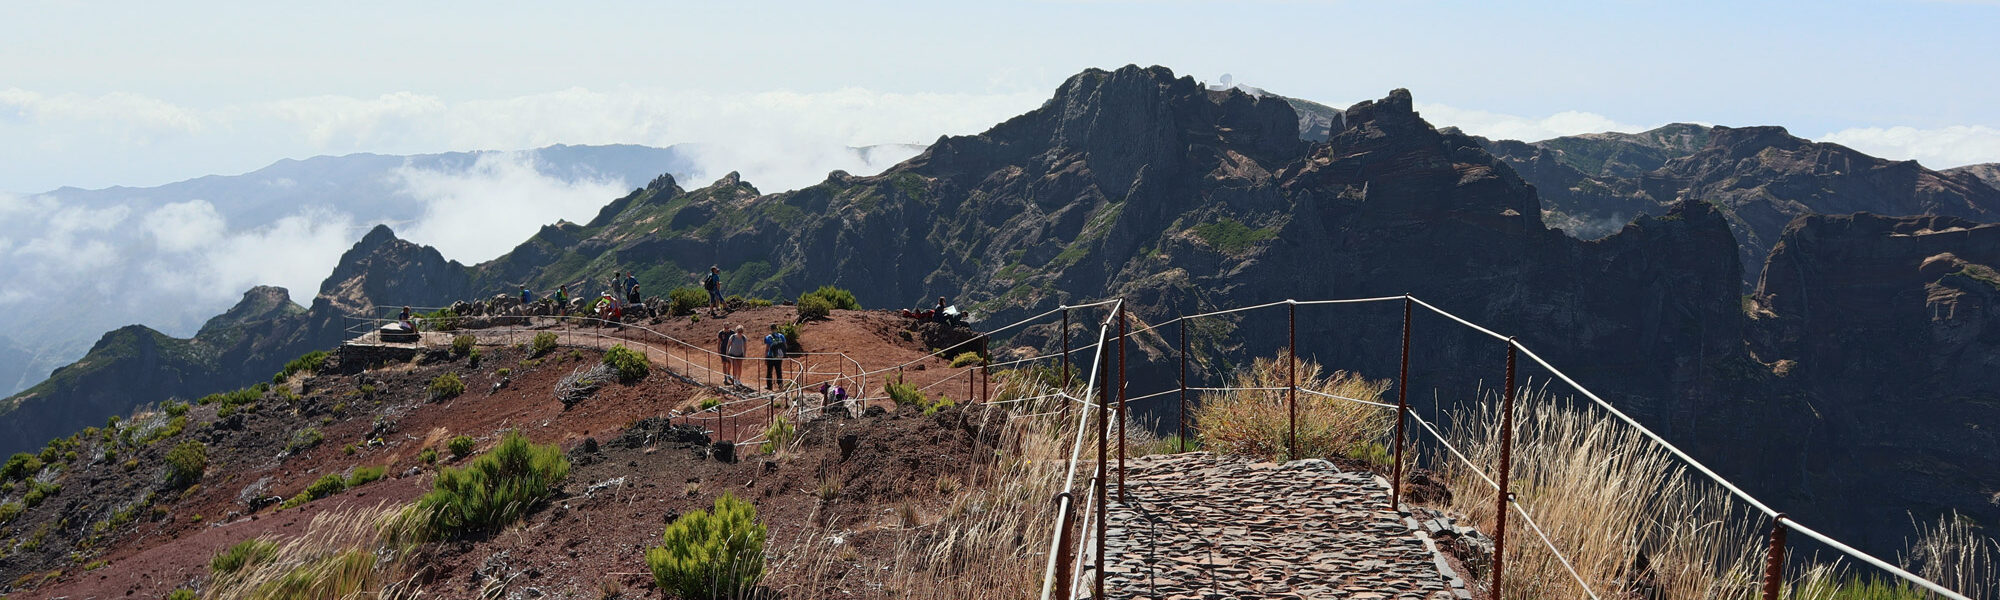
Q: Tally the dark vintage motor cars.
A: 0